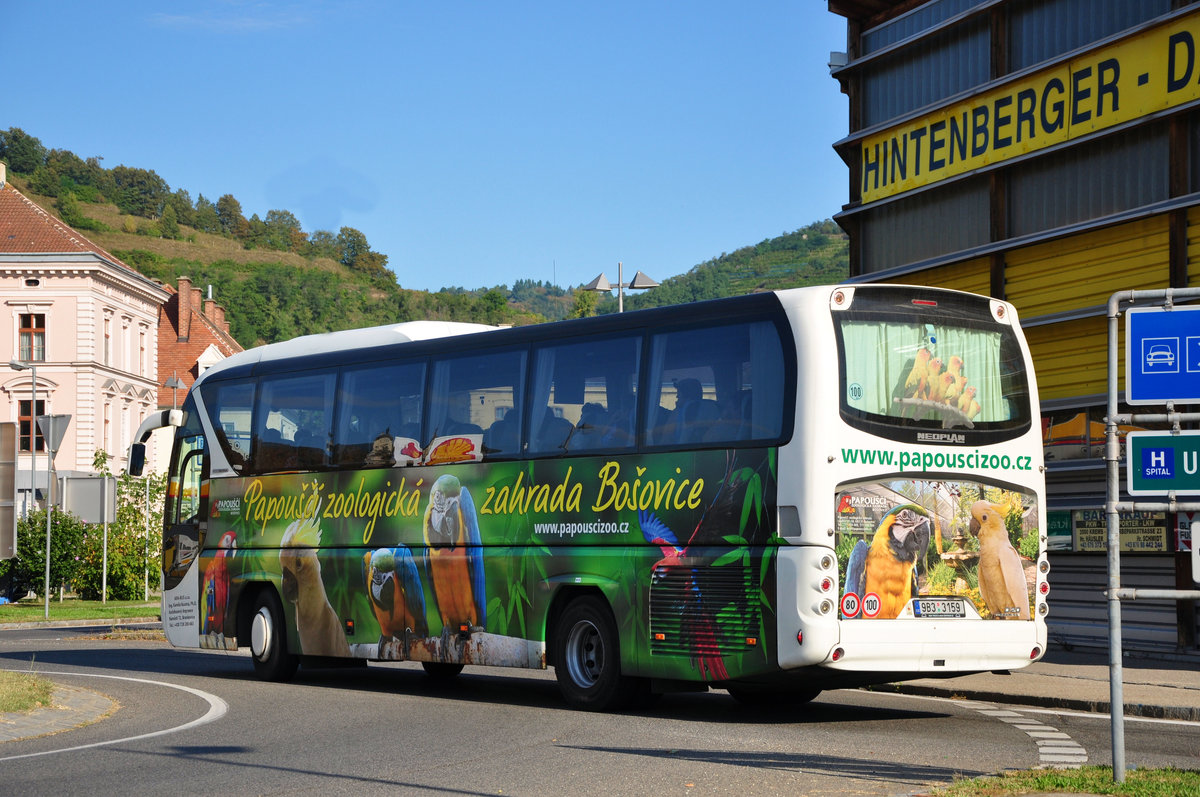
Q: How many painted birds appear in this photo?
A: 14